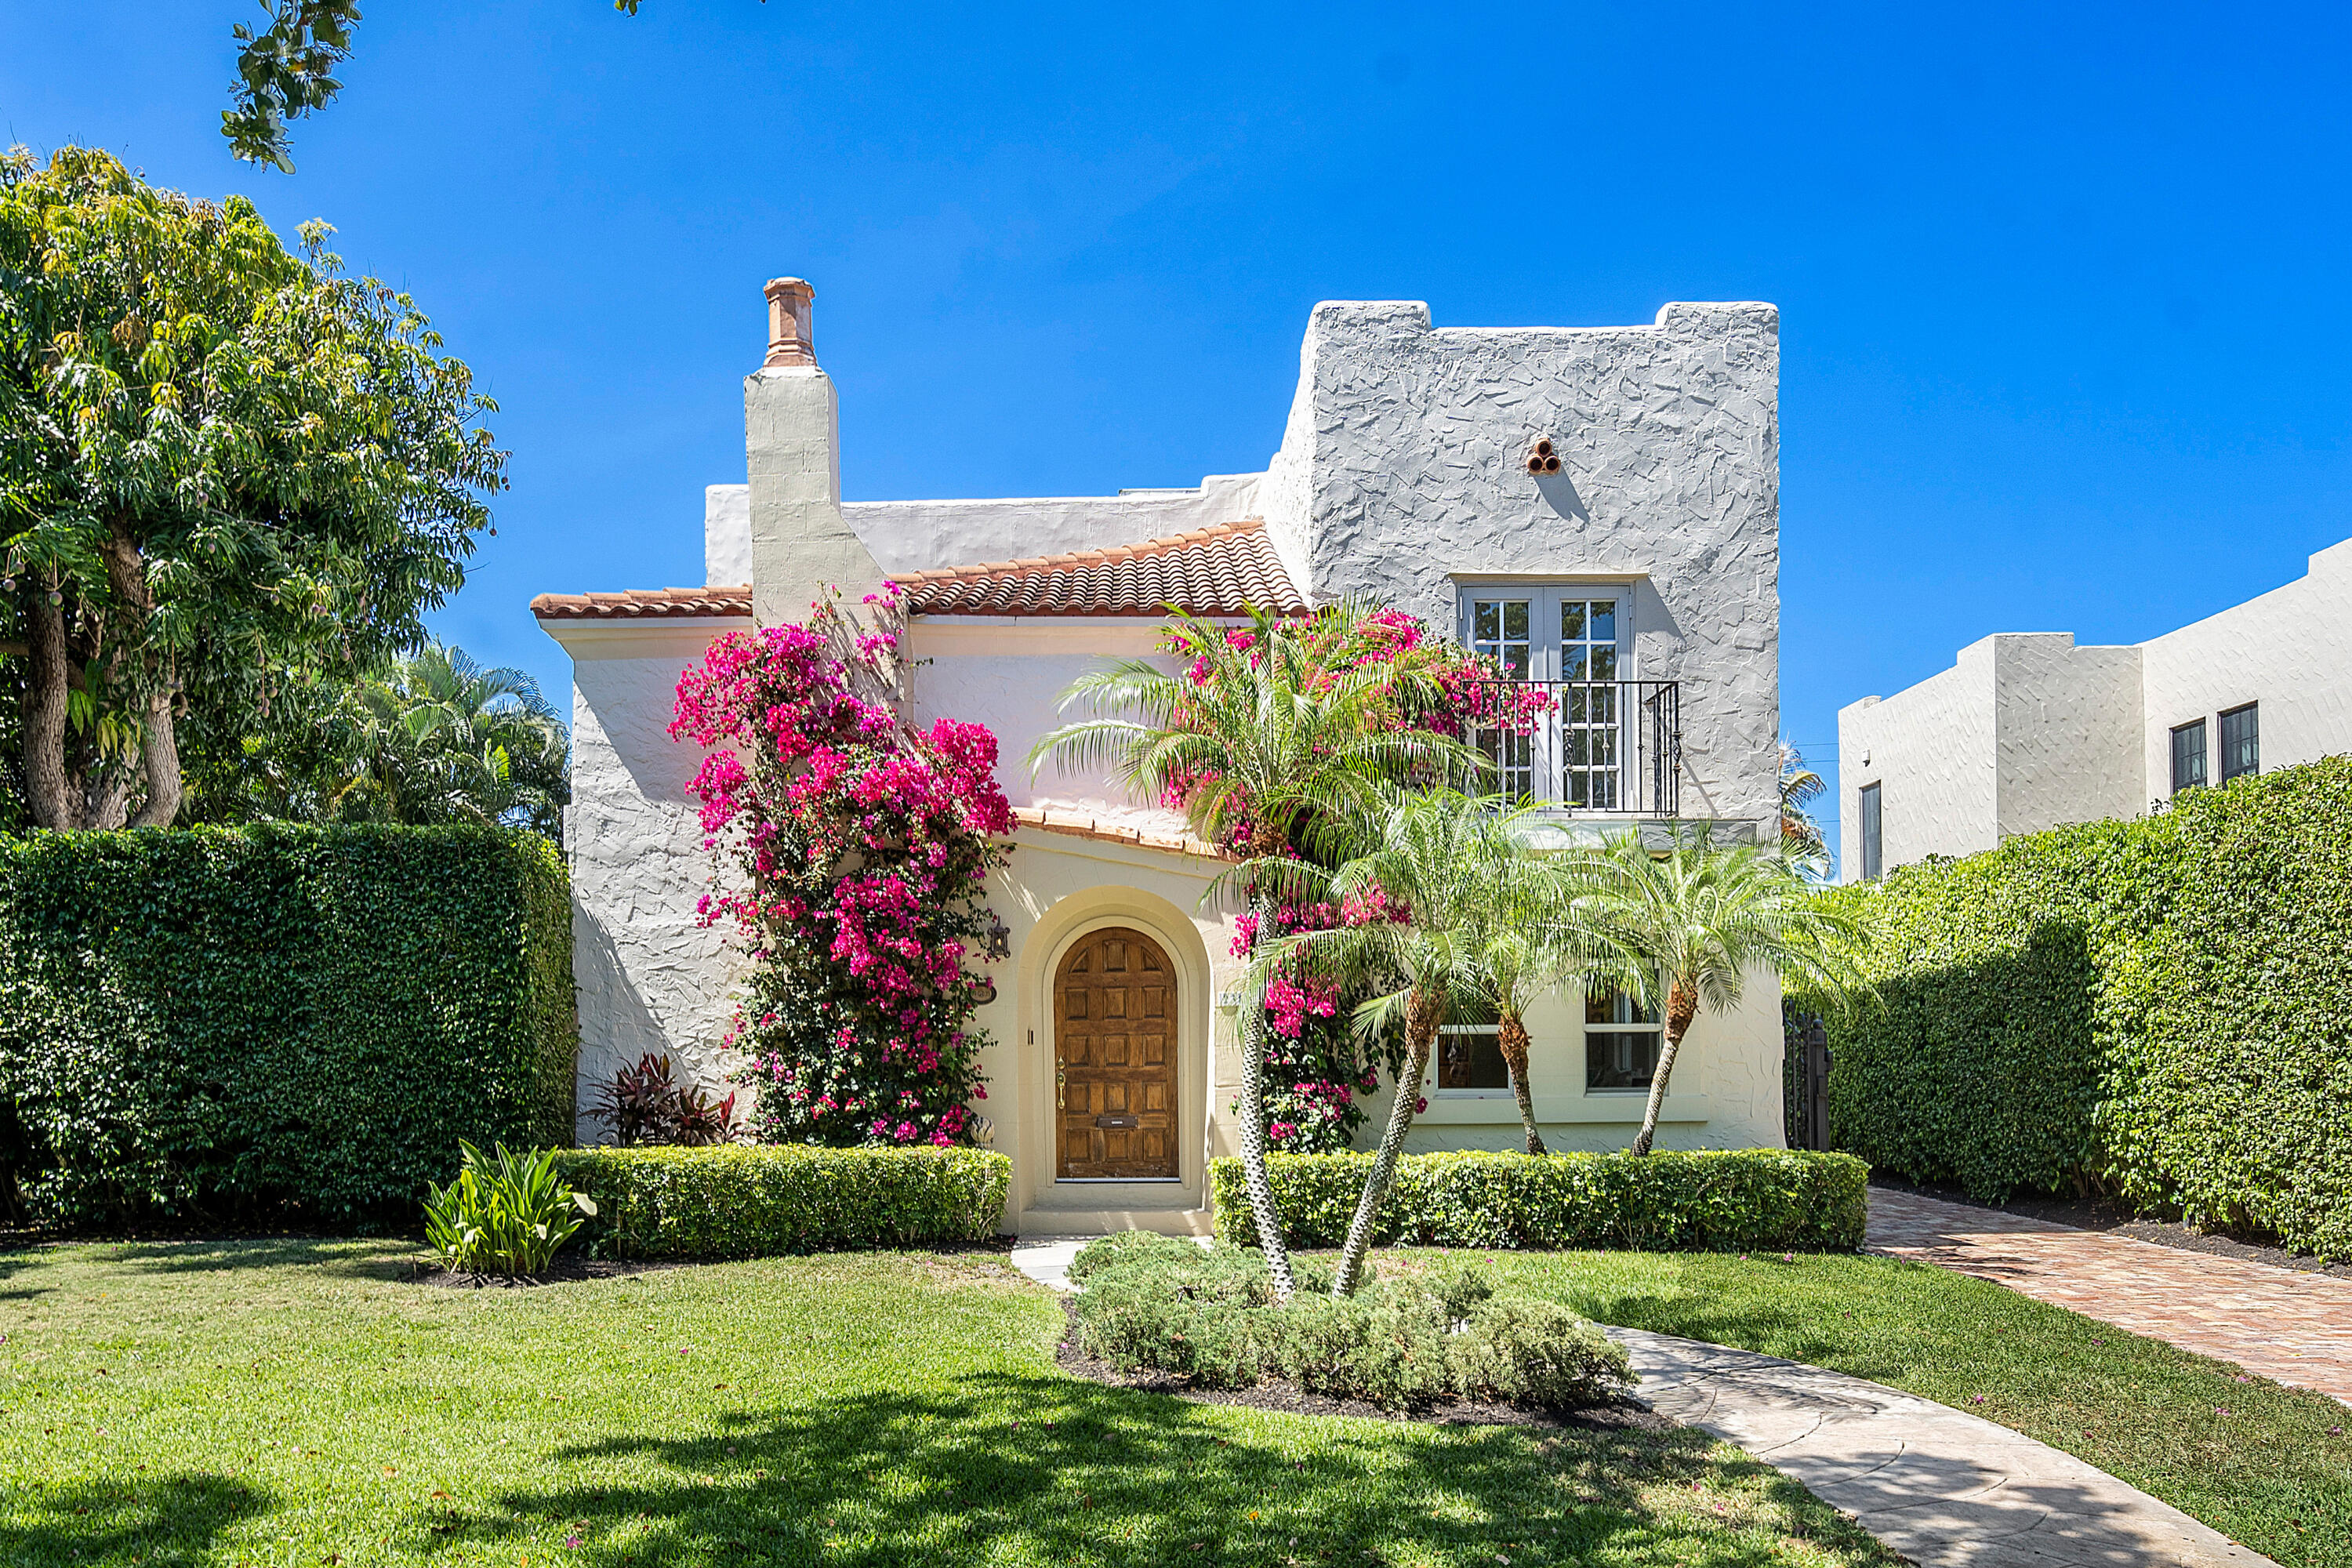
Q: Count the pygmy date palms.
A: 4